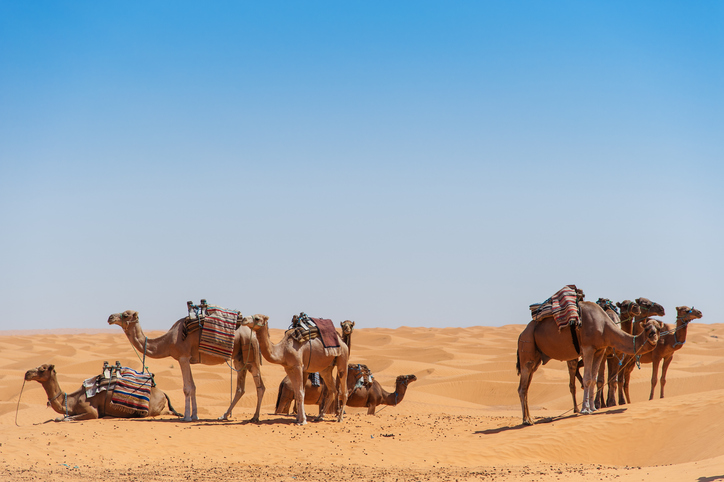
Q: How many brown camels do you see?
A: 9